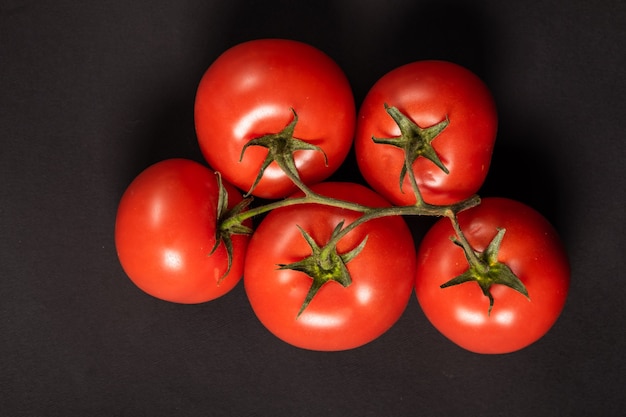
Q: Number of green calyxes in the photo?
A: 5